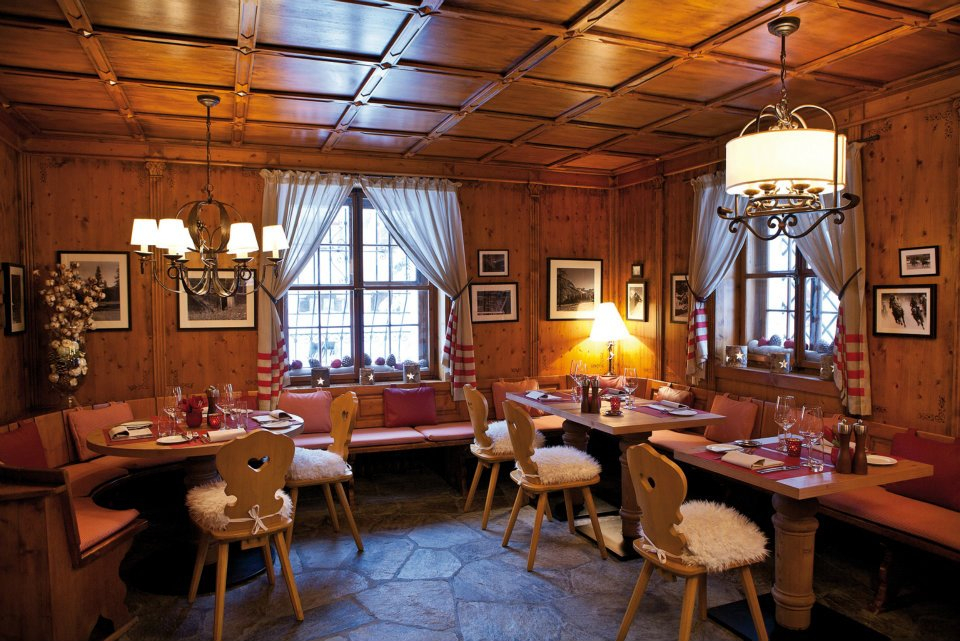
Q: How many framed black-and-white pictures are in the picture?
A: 11